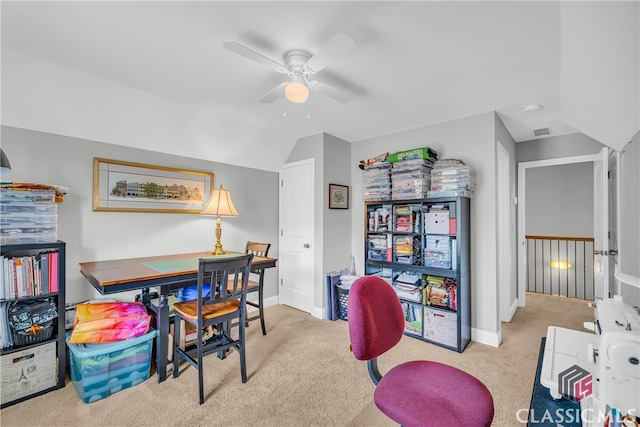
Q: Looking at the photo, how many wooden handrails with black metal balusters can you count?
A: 1